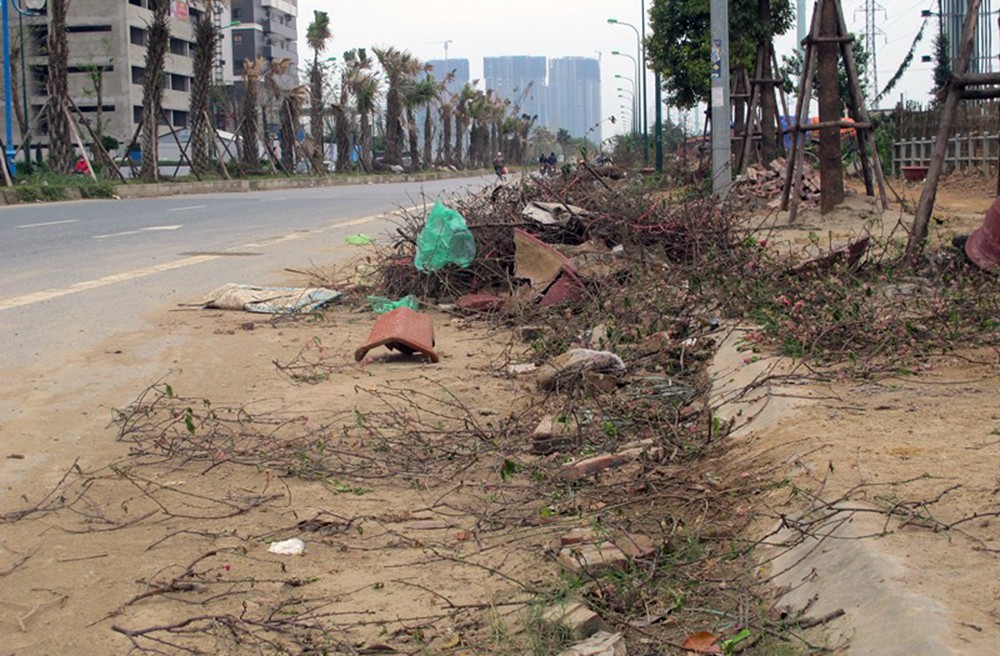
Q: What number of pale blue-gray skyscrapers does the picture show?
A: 3